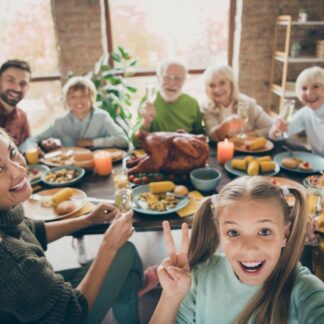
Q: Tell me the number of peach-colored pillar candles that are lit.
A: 2